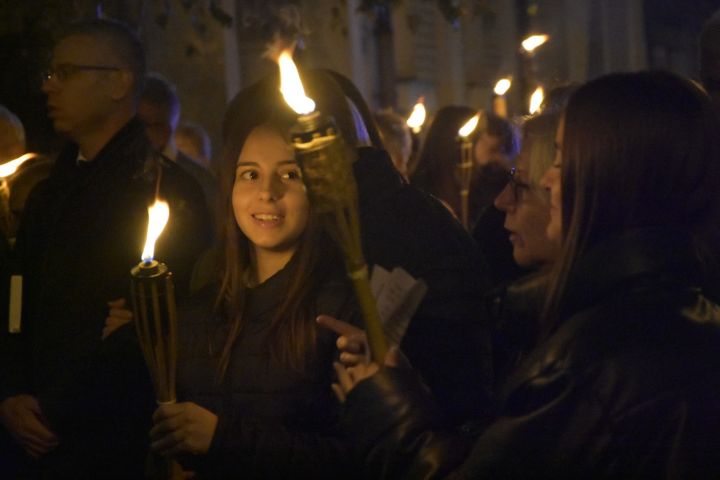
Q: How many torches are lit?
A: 8